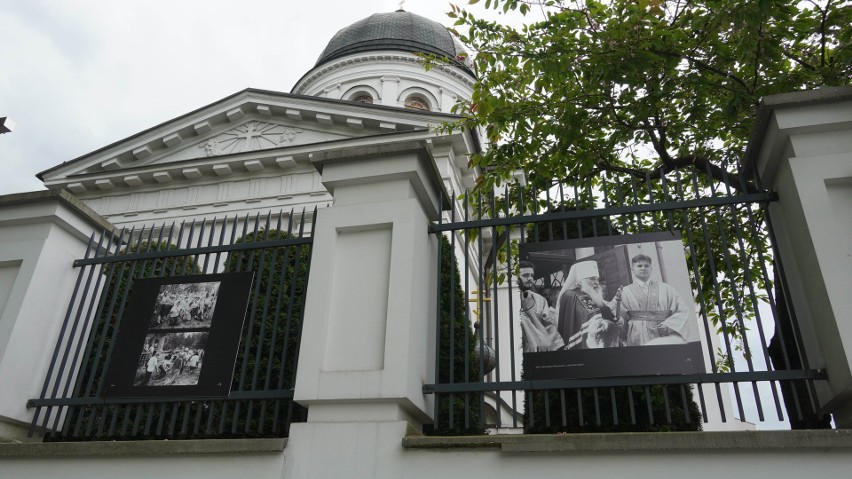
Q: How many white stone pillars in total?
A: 3